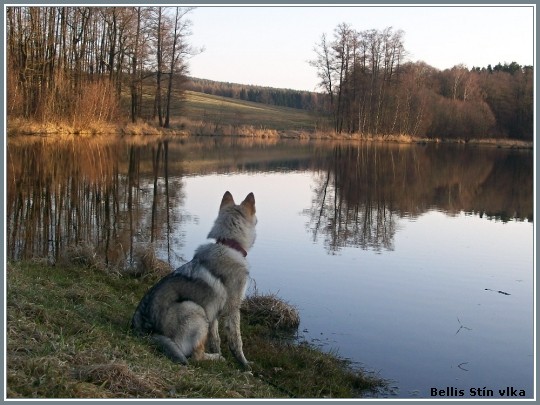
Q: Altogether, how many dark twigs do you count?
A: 3